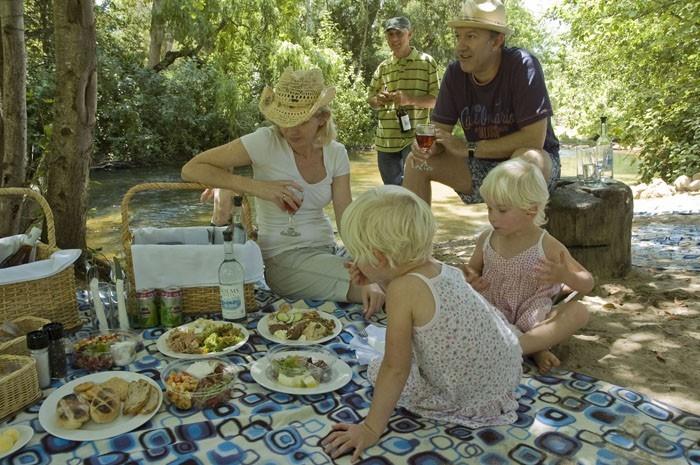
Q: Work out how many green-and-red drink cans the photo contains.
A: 2